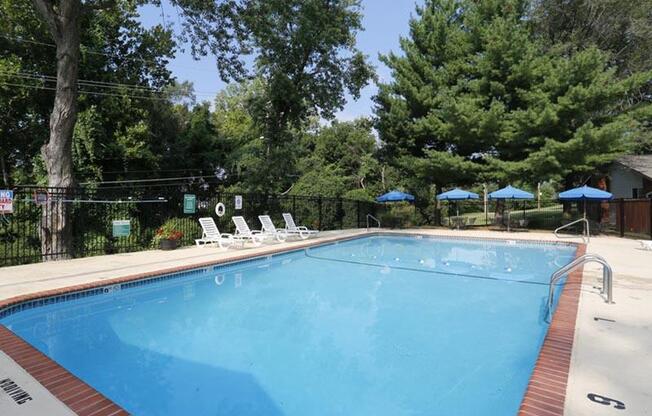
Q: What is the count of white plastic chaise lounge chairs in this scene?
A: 4